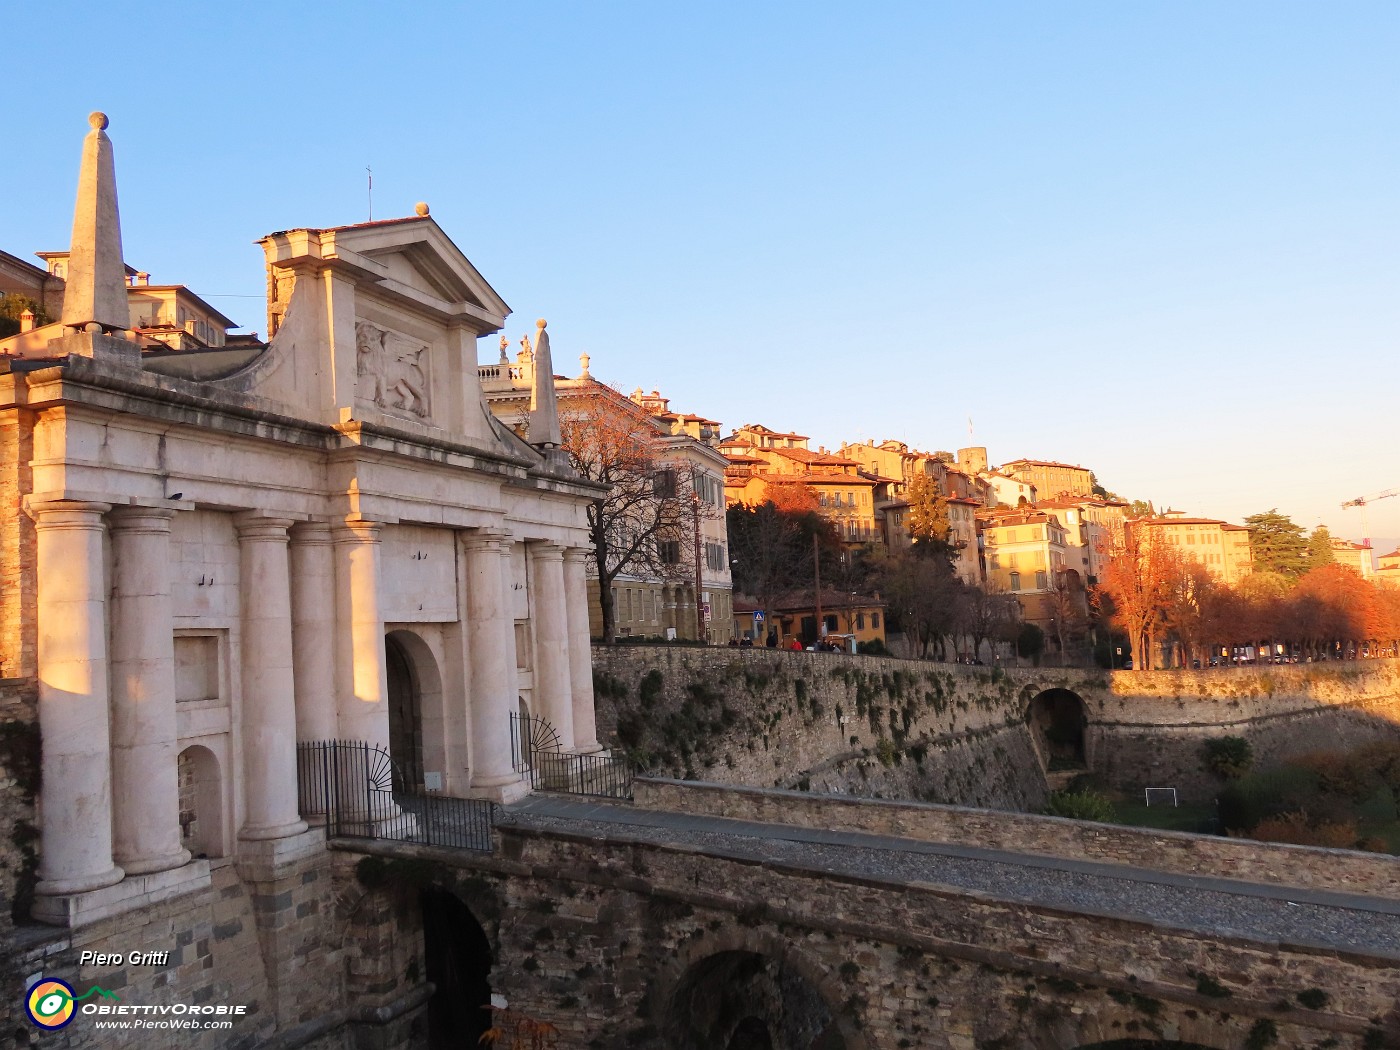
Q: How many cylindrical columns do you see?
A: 9